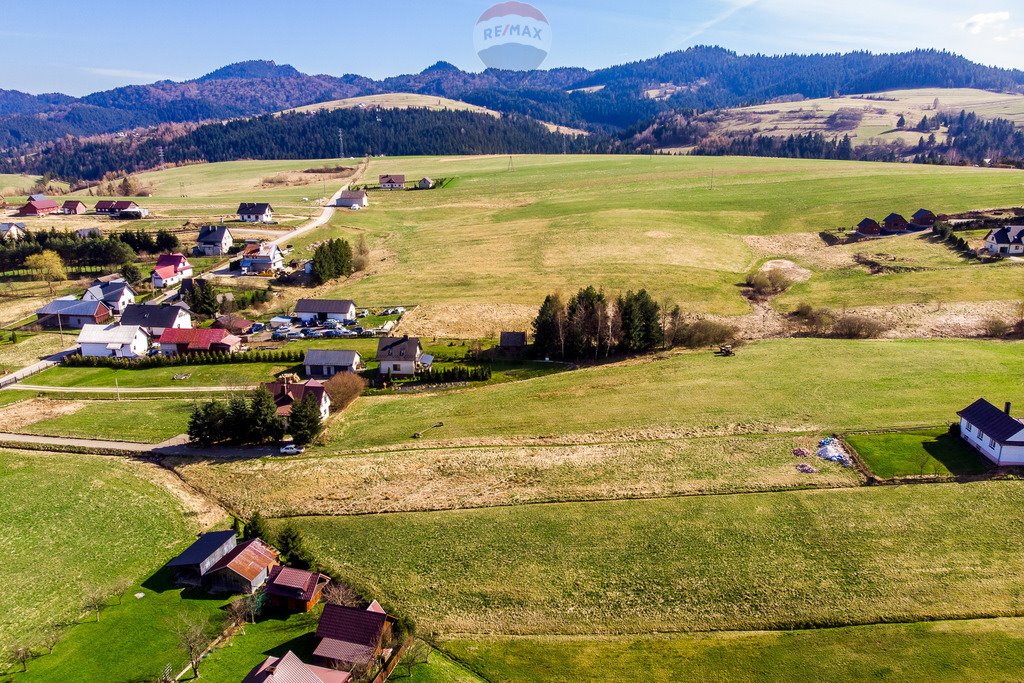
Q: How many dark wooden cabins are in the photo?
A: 3